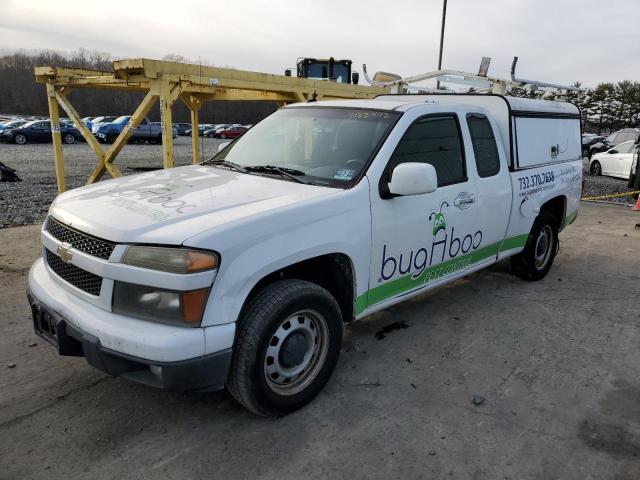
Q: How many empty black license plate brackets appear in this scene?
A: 1